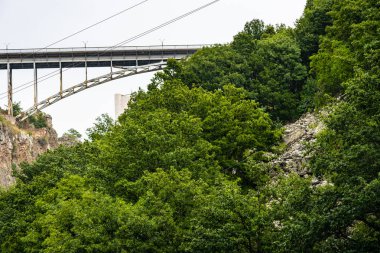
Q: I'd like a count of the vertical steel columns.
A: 6